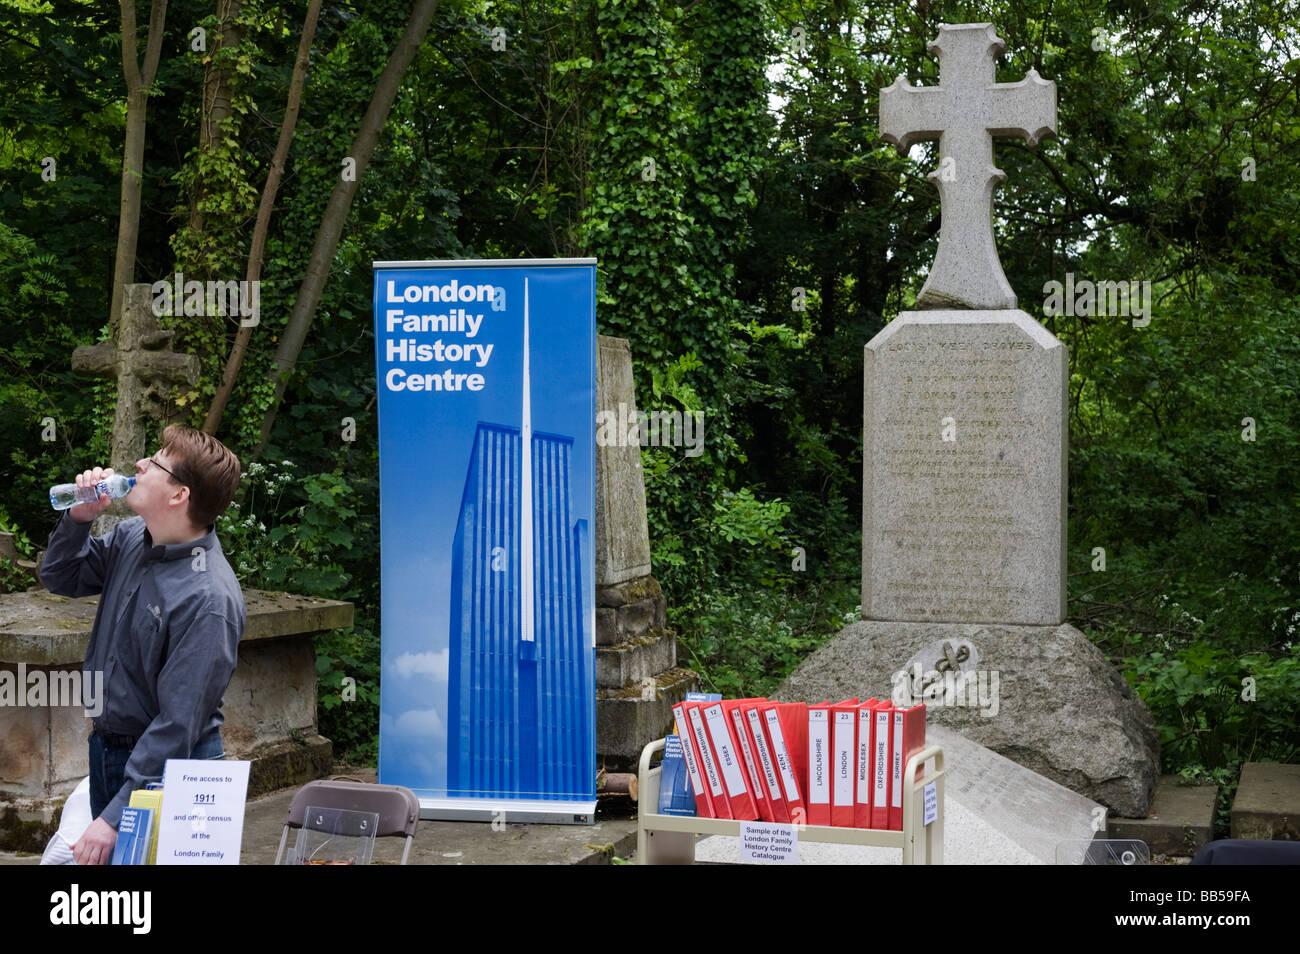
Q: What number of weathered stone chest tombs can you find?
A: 1